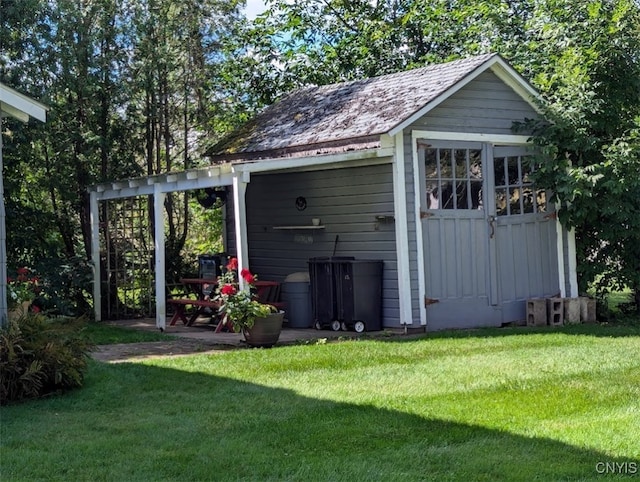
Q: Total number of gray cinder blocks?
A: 4